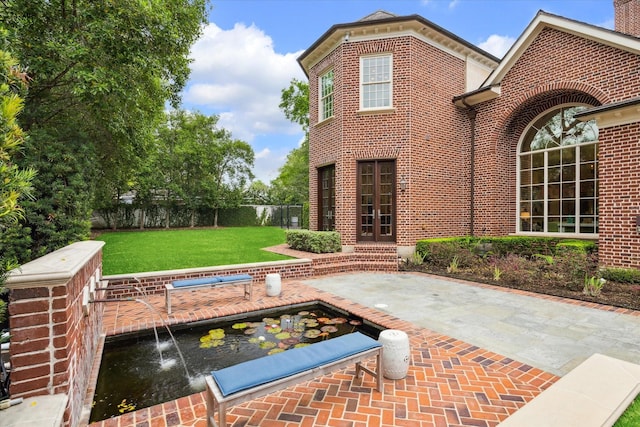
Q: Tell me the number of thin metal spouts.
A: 3